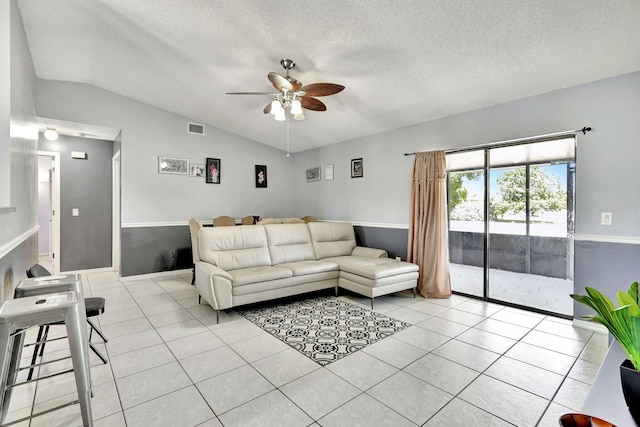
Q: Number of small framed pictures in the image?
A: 7